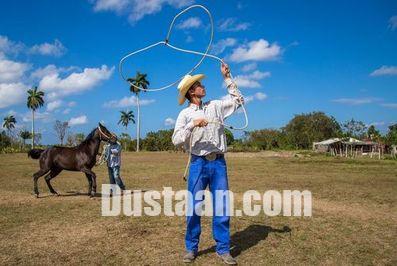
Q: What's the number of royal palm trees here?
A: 4